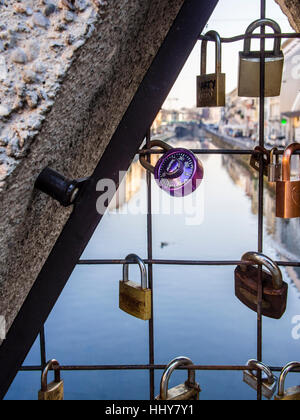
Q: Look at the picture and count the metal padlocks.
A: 12